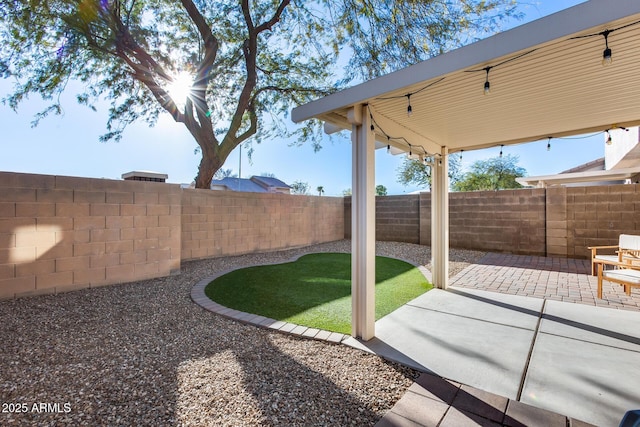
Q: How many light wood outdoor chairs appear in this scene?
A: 2